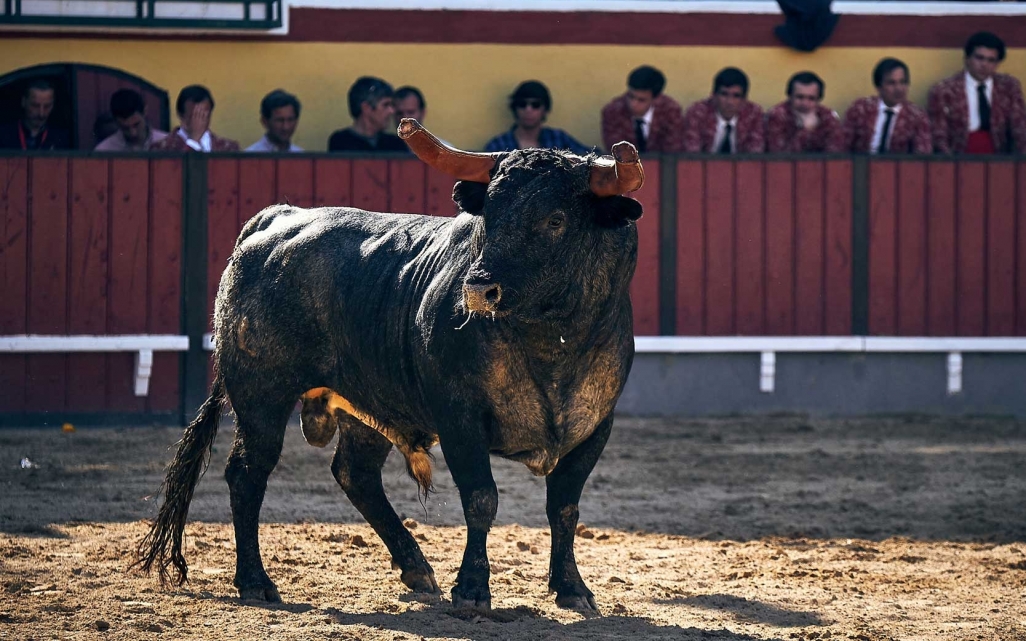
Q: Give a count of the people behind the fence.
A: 12